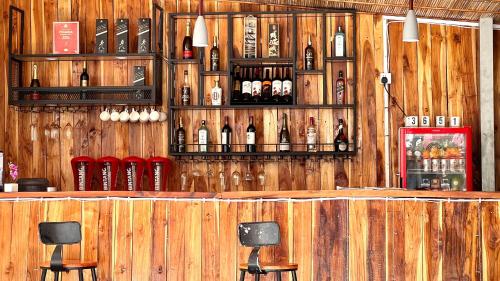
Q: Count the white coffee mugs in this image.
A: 7